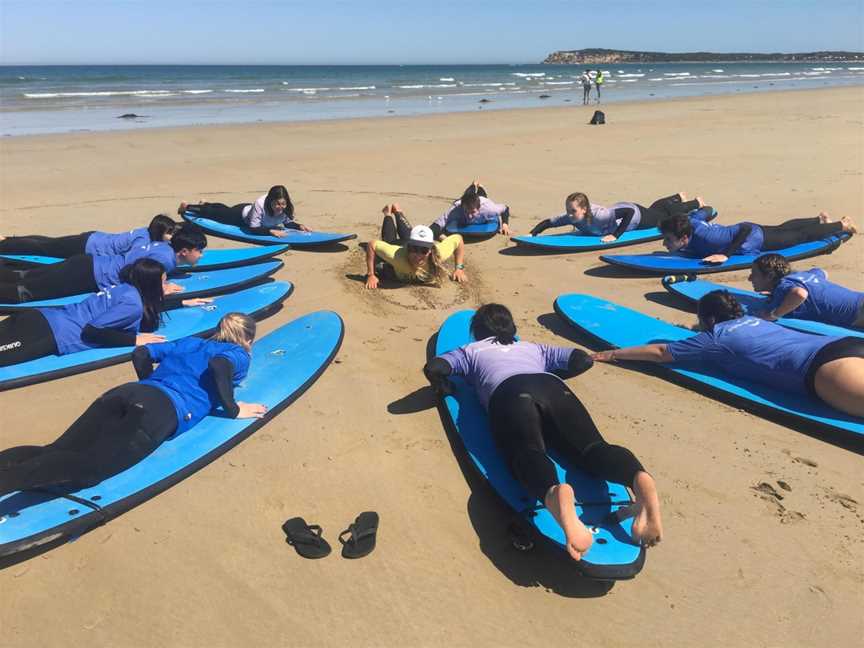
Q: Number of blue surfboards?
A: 11